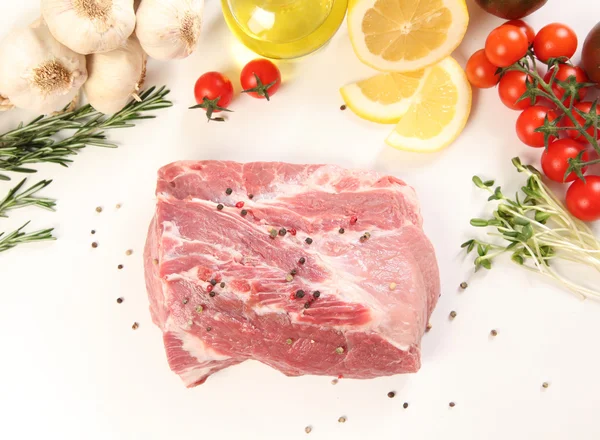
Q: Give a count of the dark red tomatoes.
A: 2